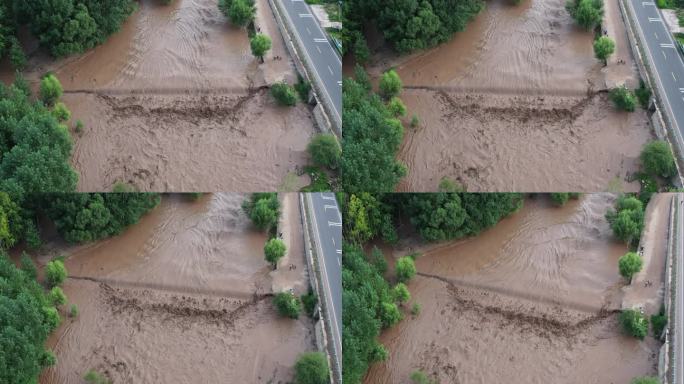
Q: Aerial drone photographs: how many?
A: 4